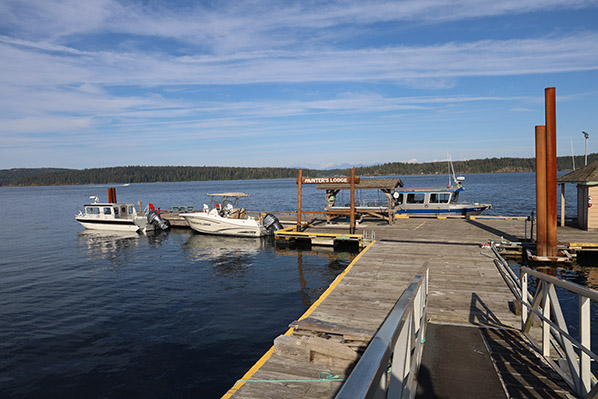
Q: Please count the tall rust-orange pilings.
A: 2